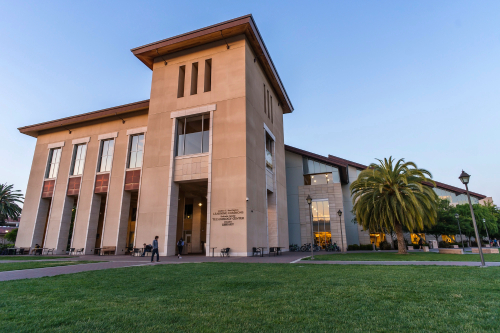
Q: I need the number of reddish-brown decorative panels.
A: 4